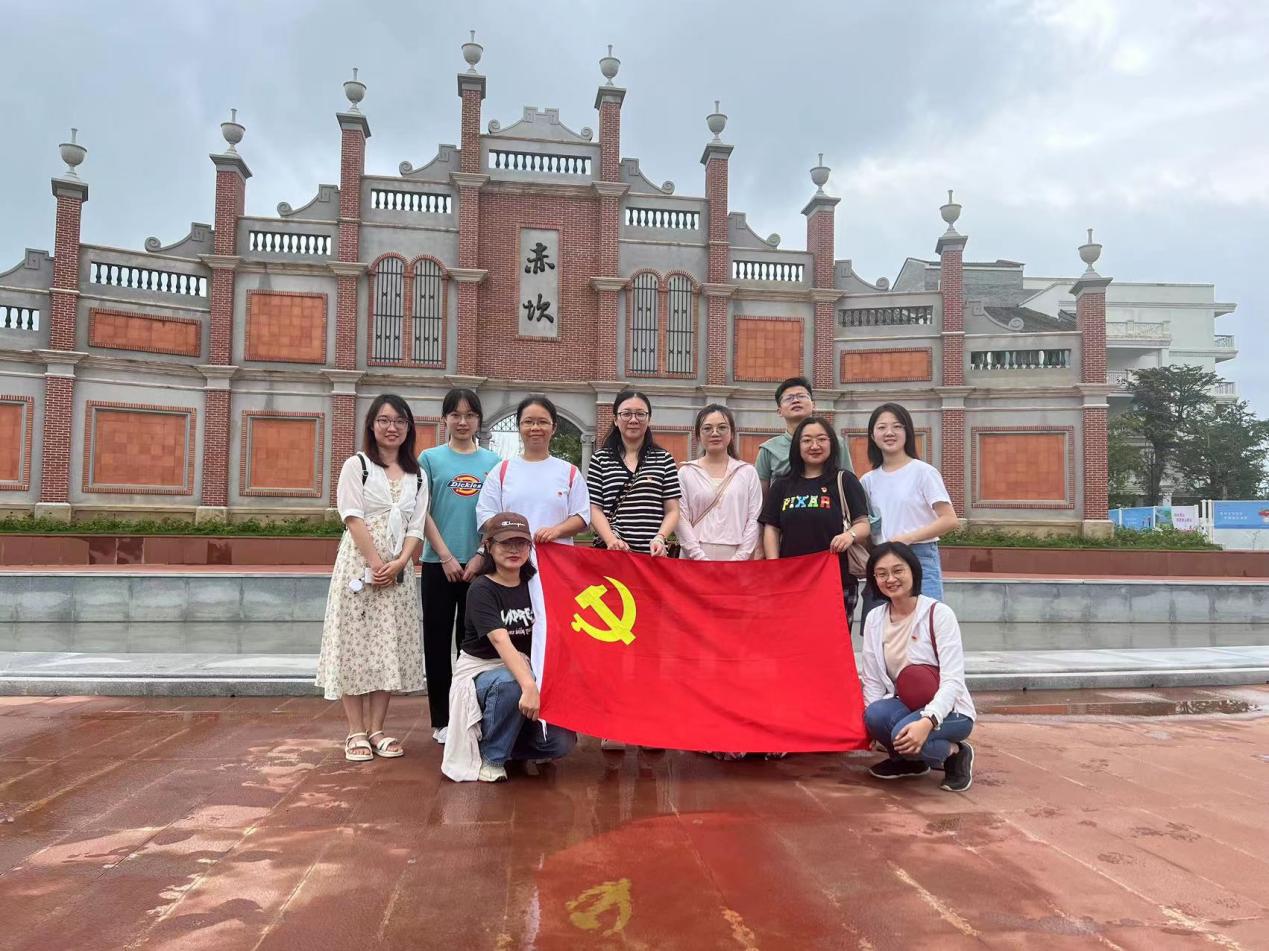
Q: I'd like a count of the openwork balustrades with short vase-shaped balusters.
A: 9